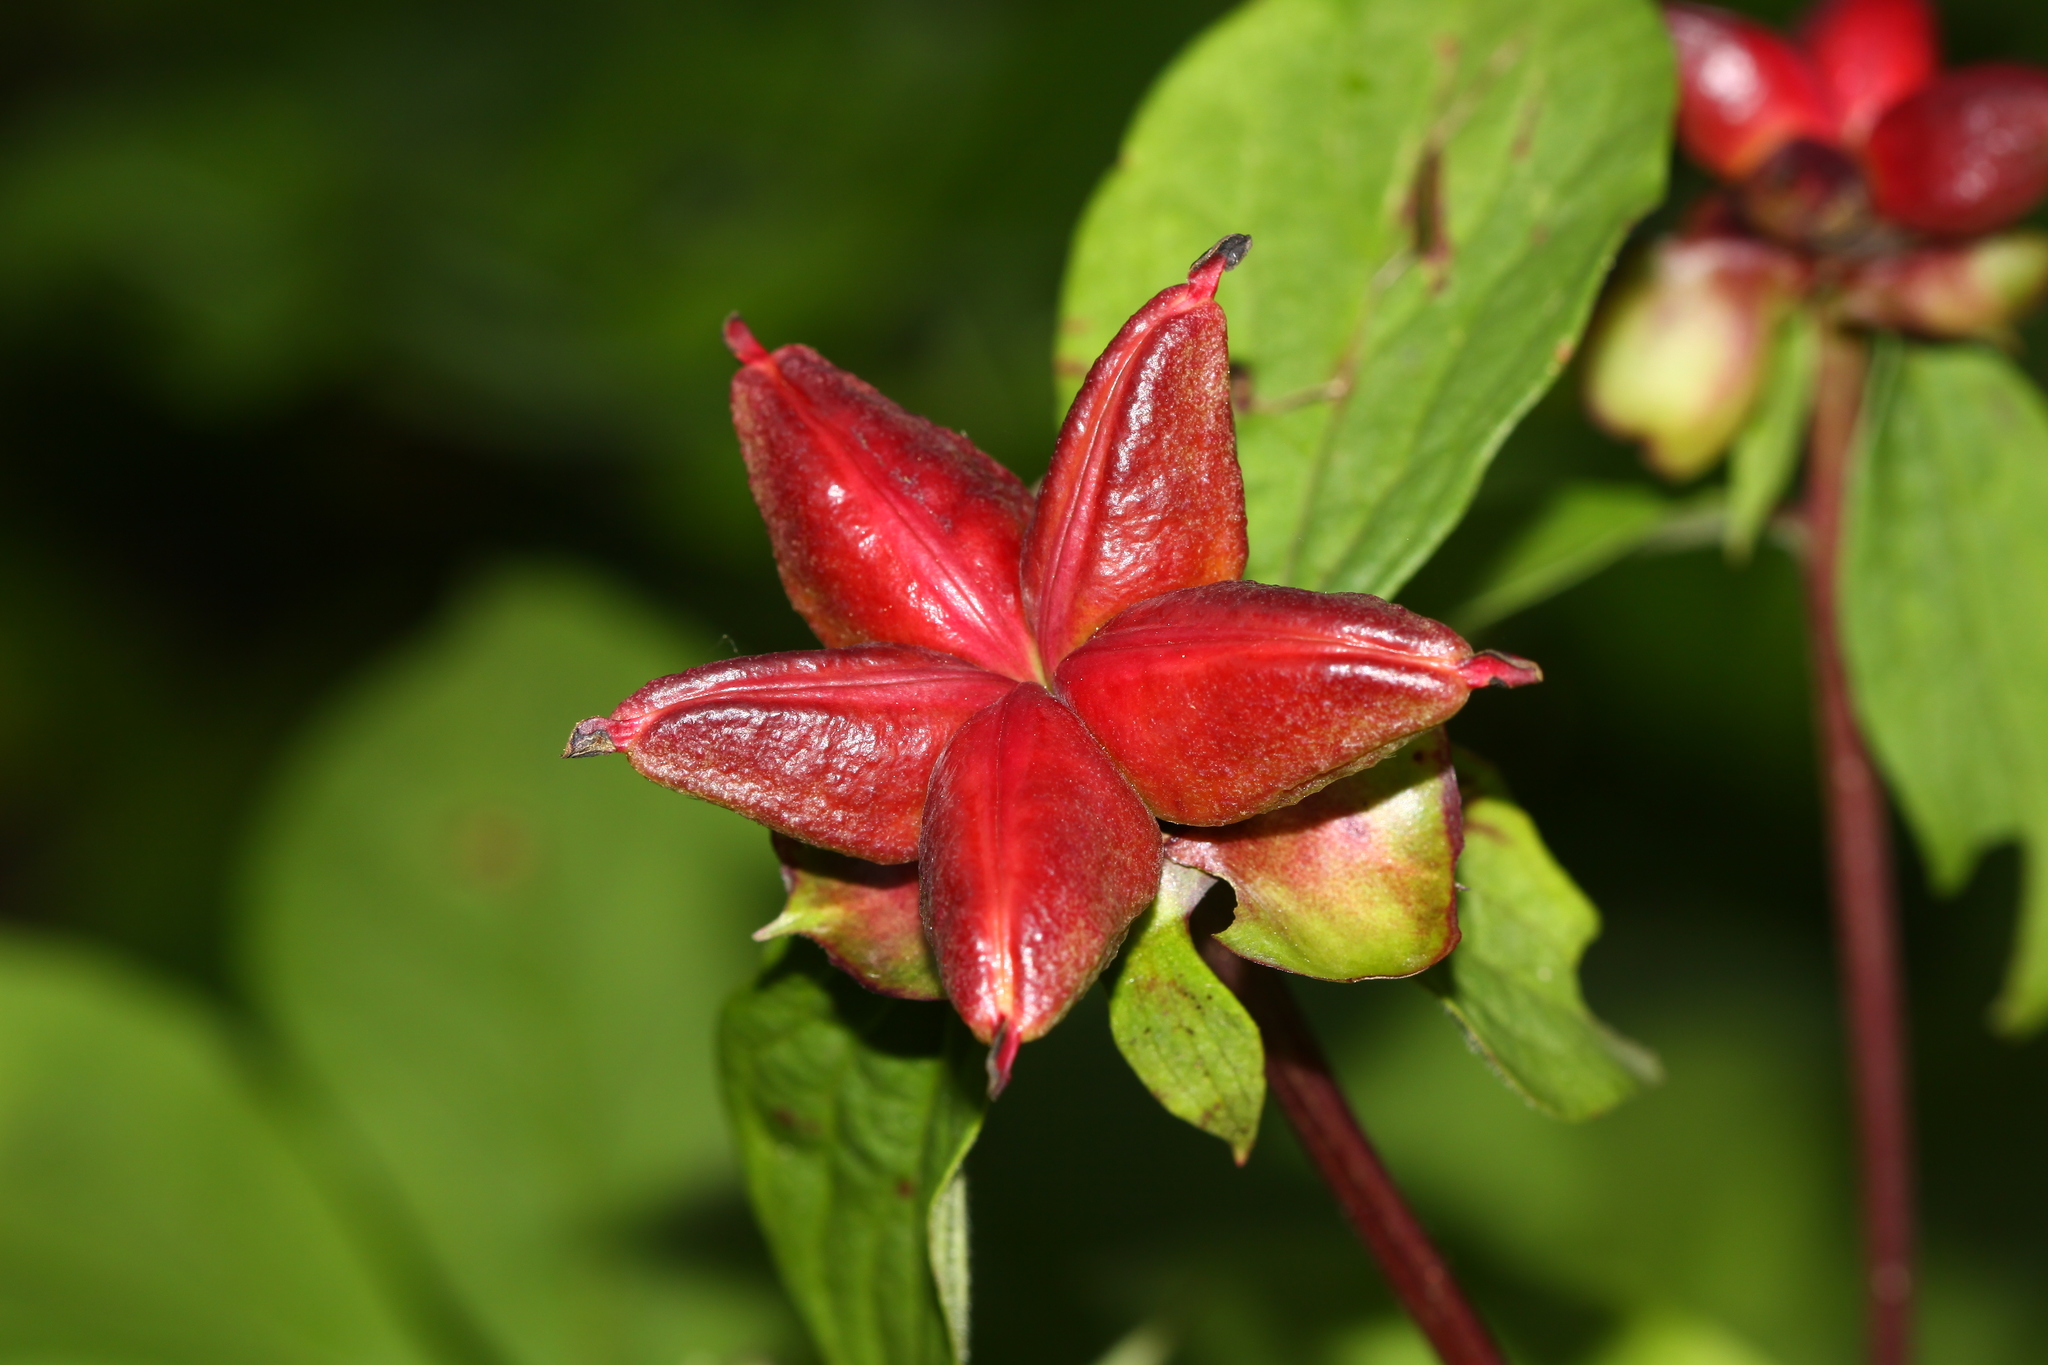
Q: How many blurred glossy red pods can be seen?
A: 3